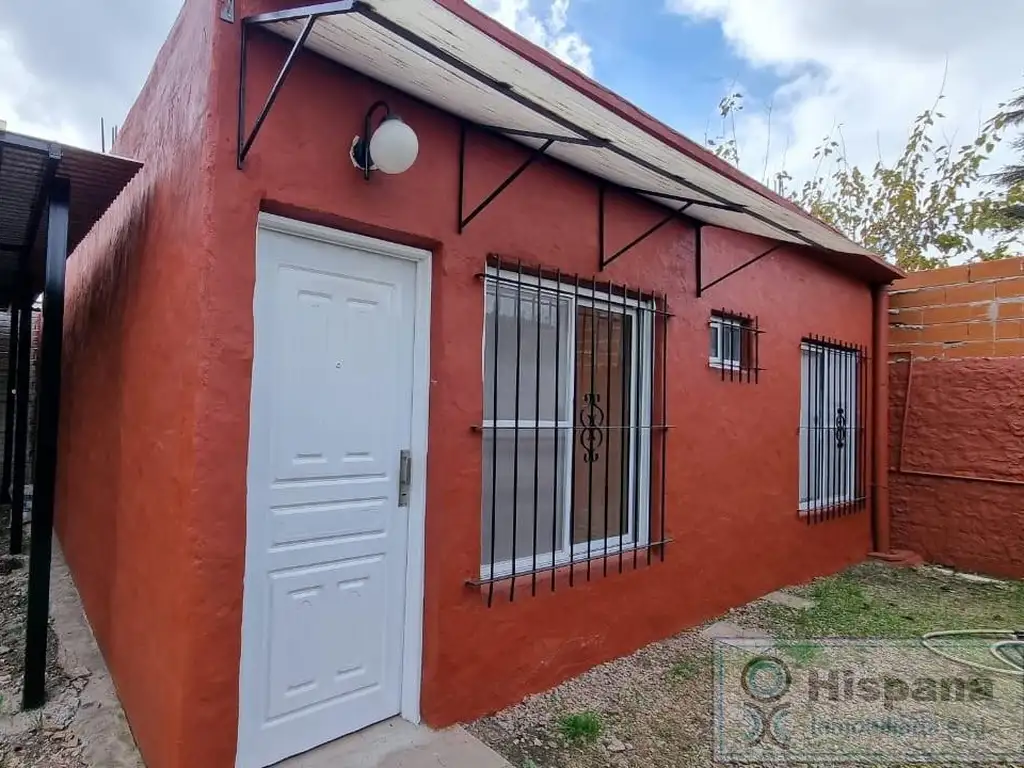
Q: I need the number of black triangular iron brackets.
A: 4